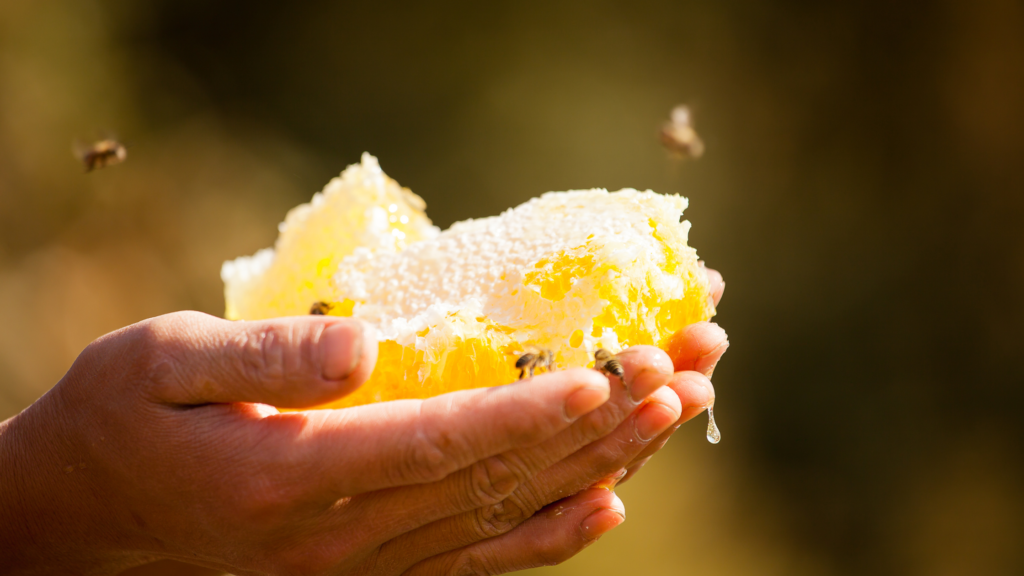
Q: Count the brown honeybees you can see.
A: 5